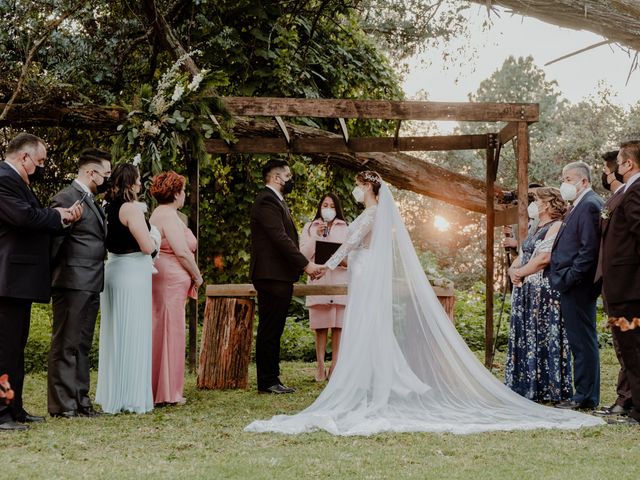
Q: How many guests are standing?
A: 8